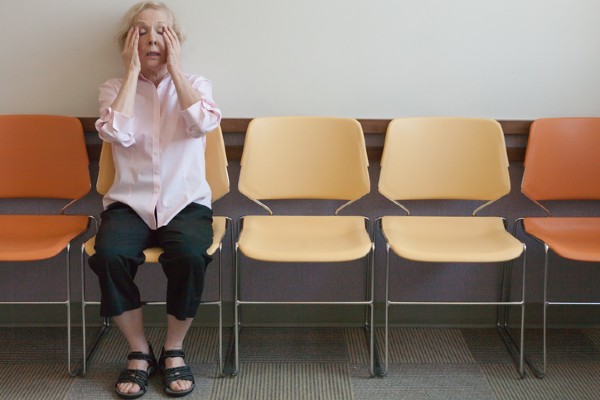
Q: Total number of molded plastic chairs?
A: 5